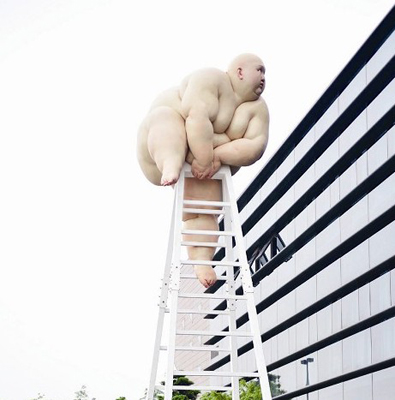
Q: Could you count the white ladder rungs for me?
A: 12